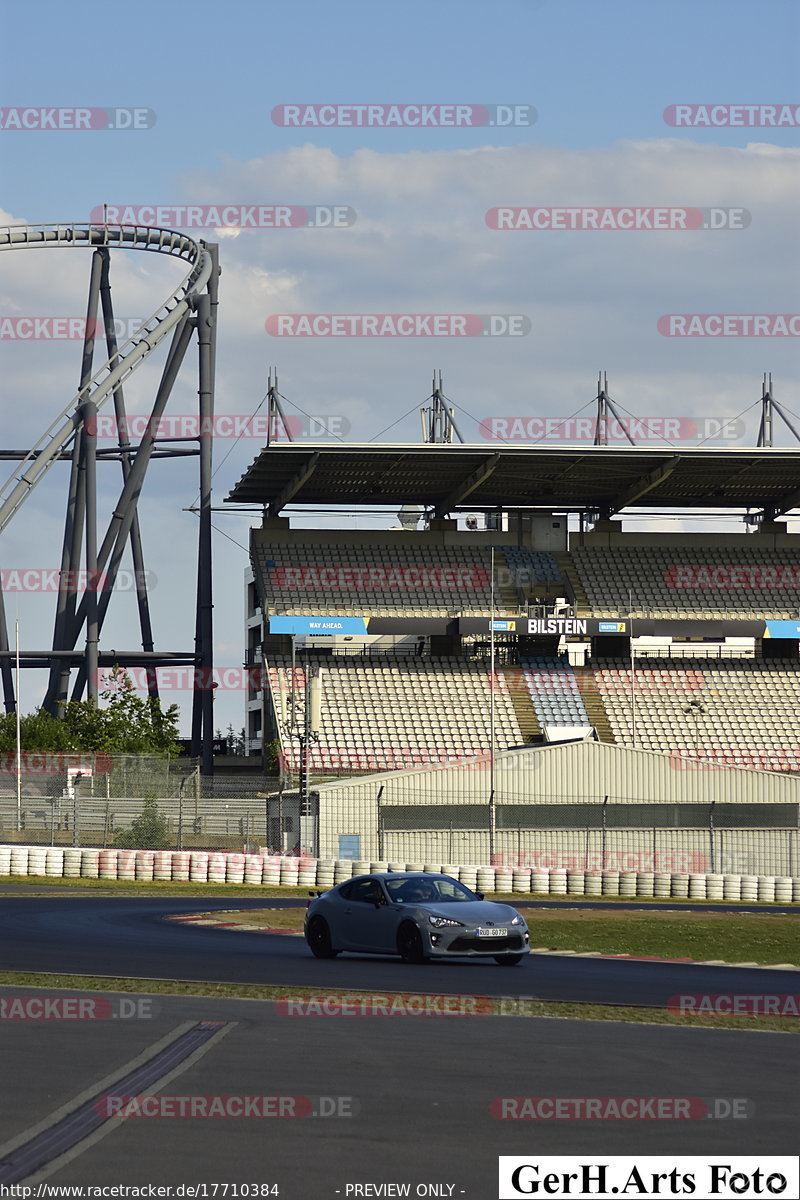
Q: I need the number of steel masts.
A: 4